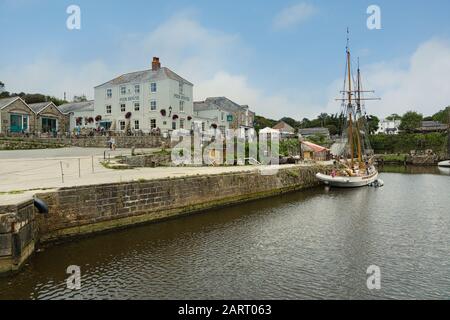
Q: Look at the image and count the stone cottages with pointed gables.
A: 2